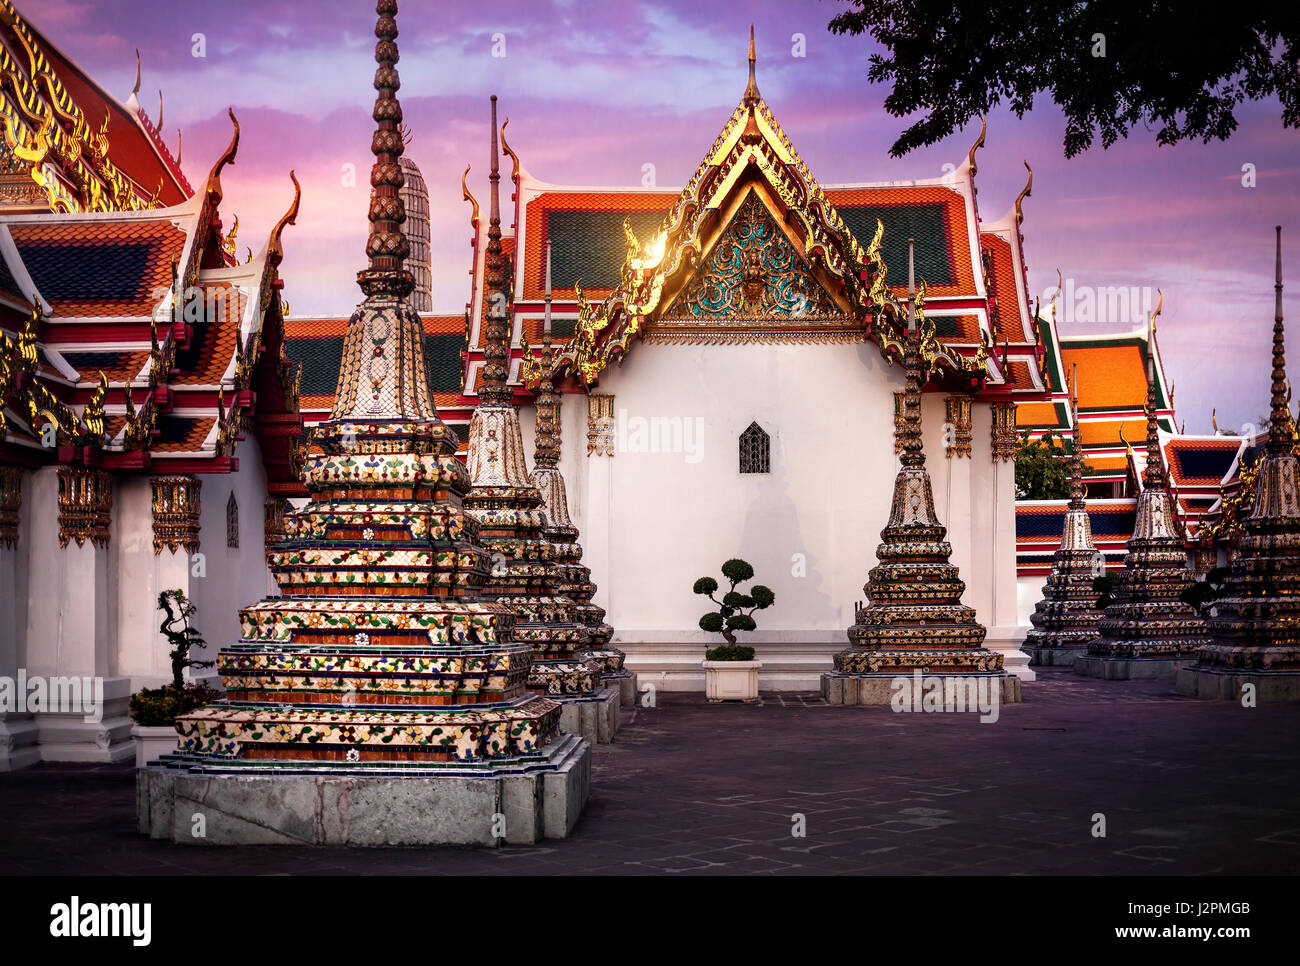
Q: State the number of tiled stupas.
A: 7